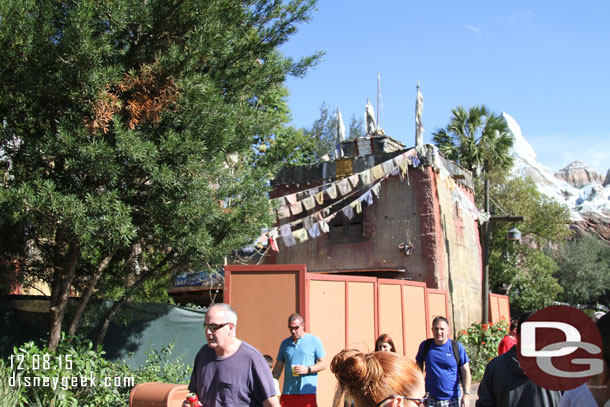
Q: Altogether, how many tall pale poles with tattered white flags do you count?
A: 3